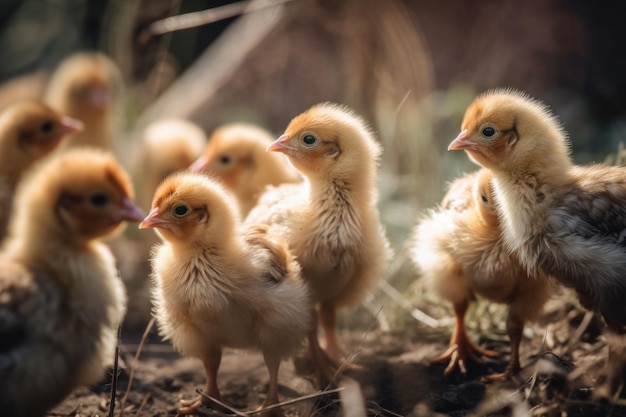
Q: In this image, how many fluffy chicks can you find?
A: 9